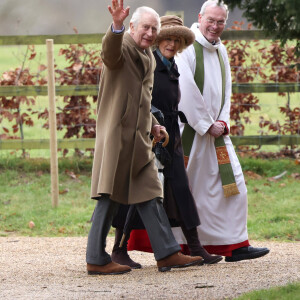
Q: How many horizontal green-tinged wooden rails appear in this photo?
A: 3